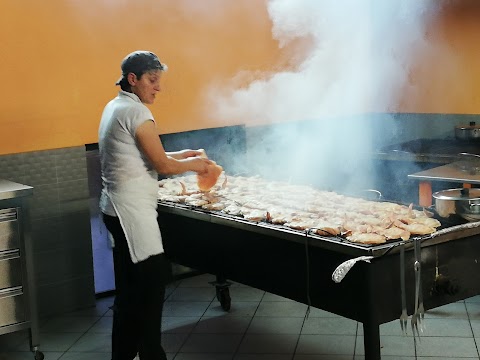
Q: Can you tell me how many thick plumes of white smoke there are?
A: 1